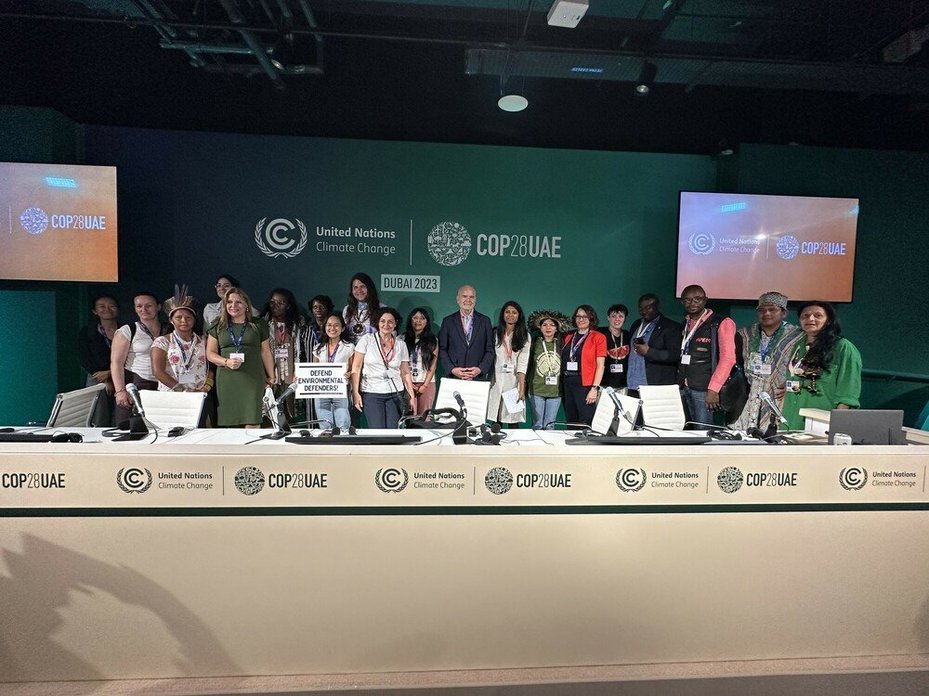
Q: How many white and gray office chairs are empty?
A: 6